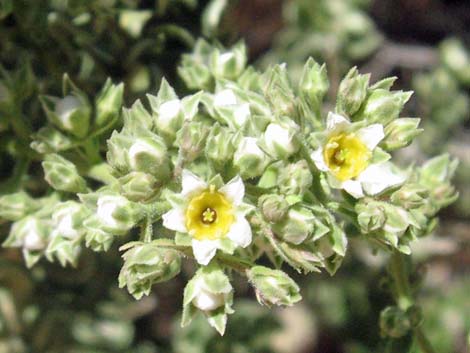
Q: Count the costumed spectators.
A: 0